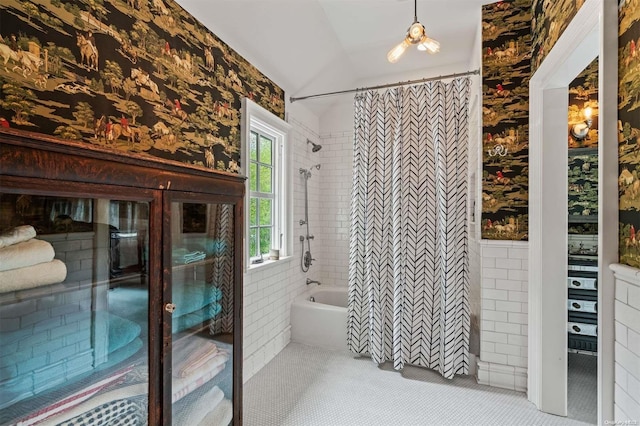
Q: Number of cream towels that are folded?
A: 3